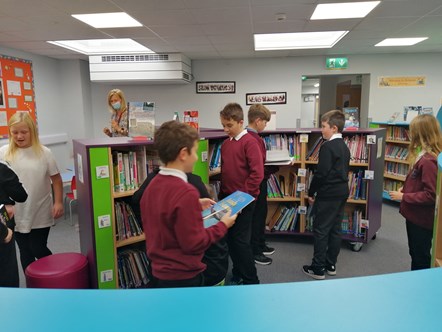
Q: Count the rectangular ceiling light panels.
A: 5